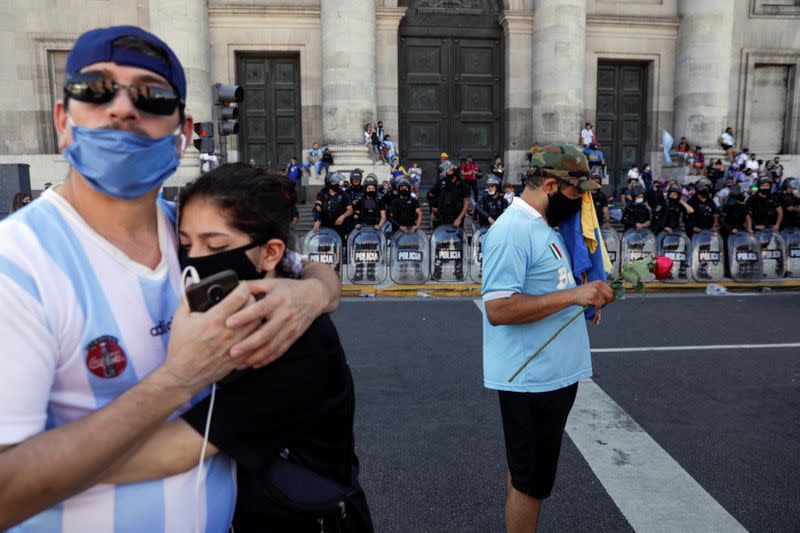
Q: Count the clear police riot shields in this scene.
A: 12